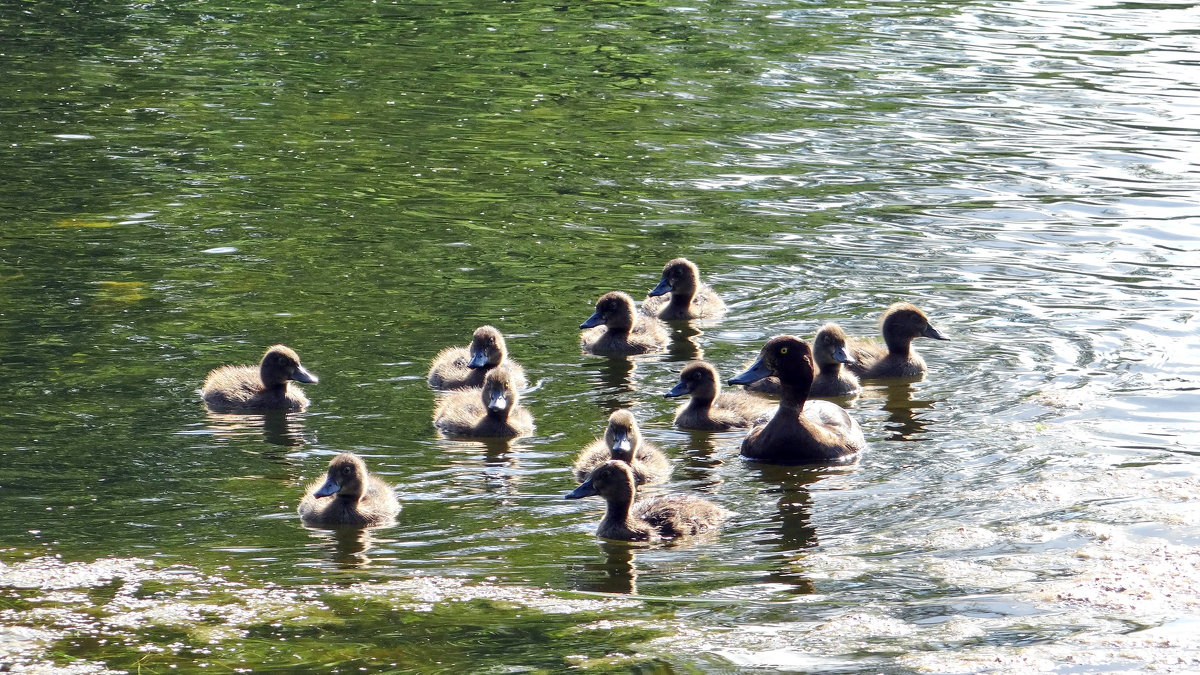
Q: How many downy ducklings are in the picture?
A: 11